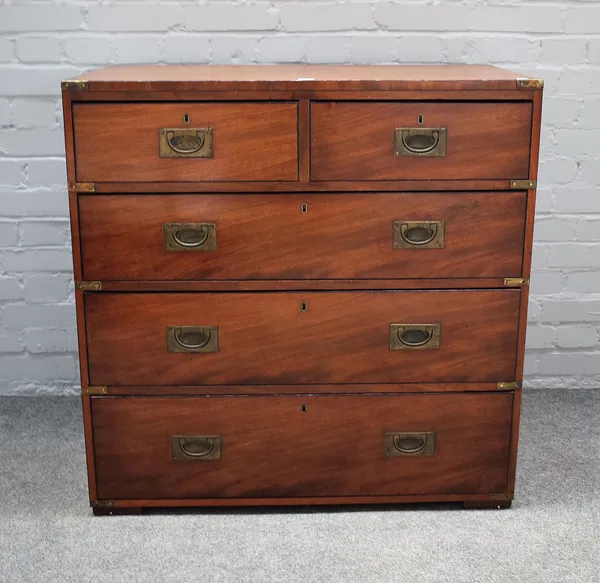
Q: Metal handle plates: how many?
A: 8